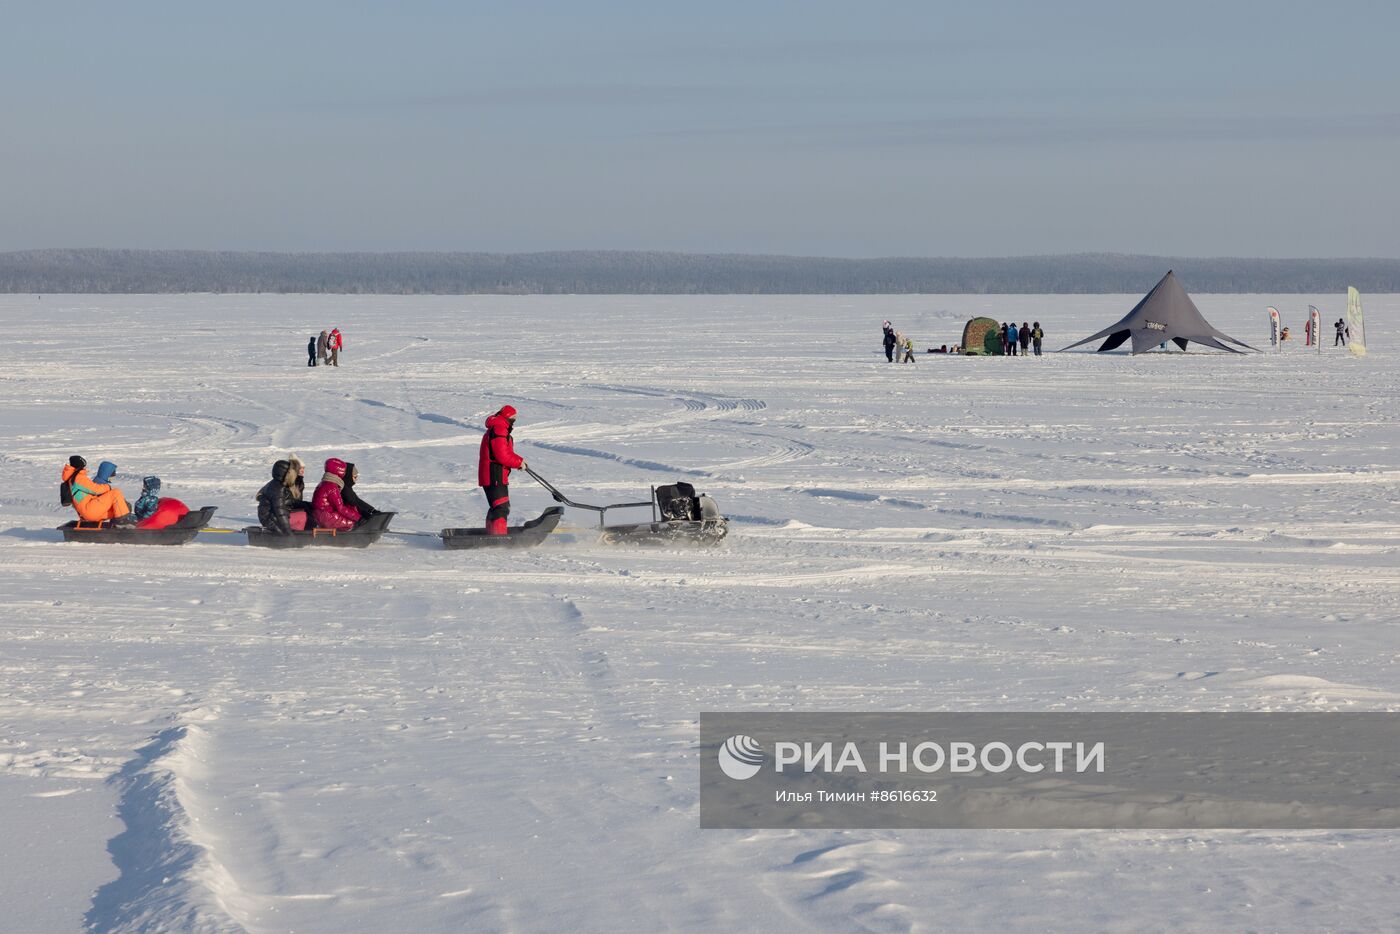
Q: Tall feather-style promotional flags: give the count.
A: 3